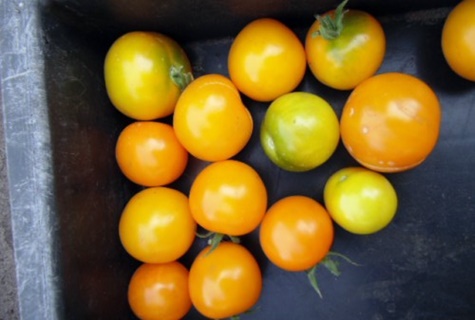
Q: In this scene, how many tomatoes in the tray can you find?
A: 14